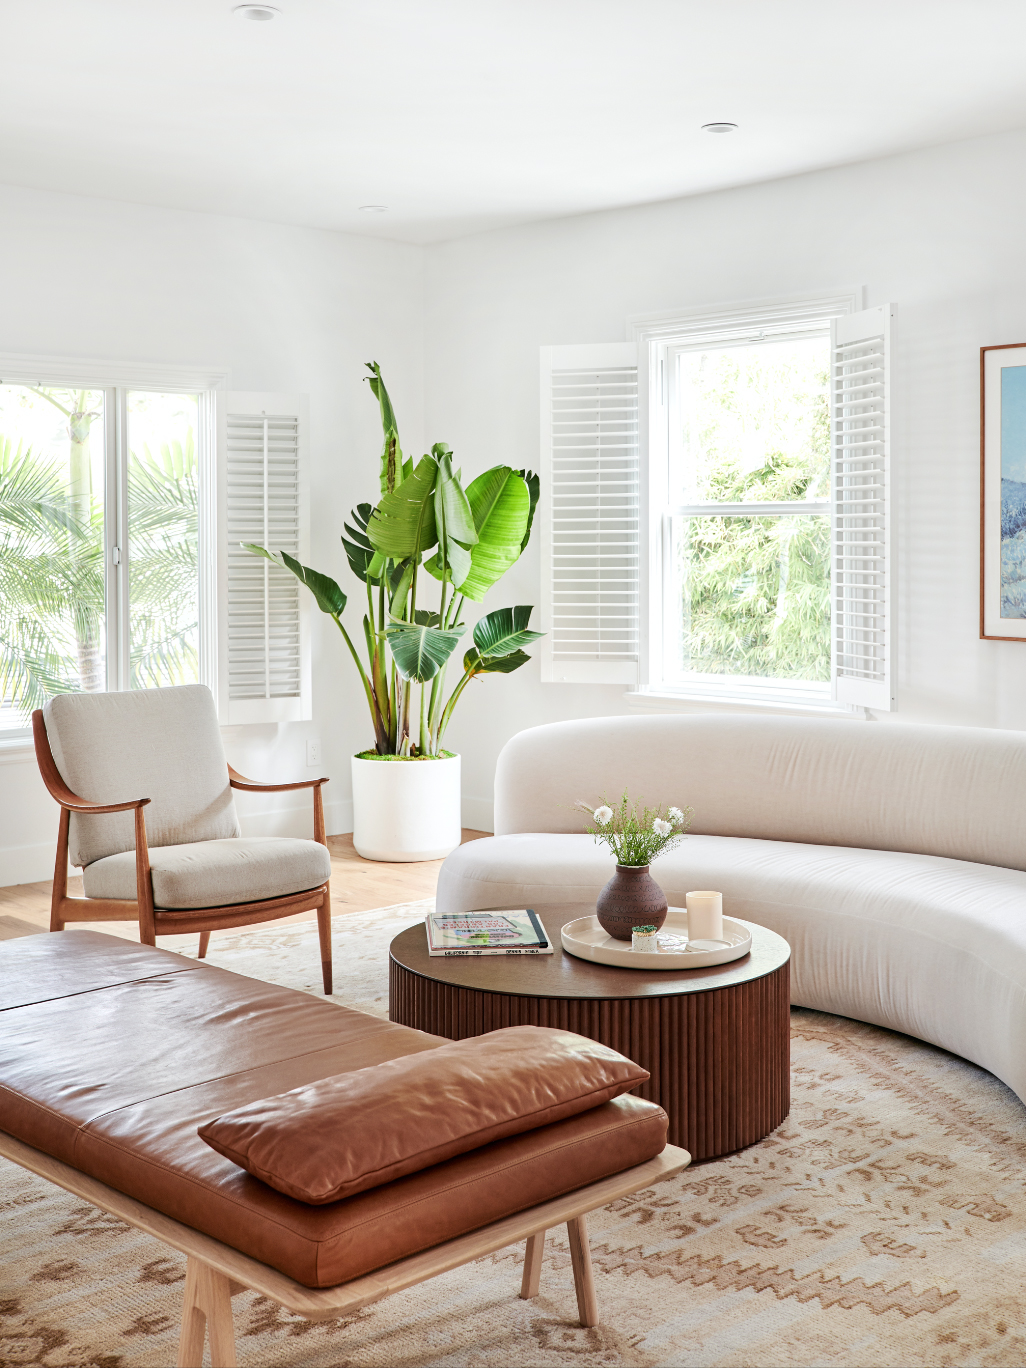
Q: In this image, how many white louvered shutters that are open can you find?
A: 3